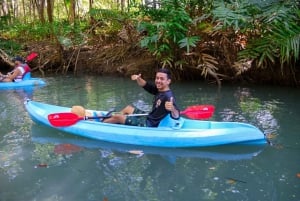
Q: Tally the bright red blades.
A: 3